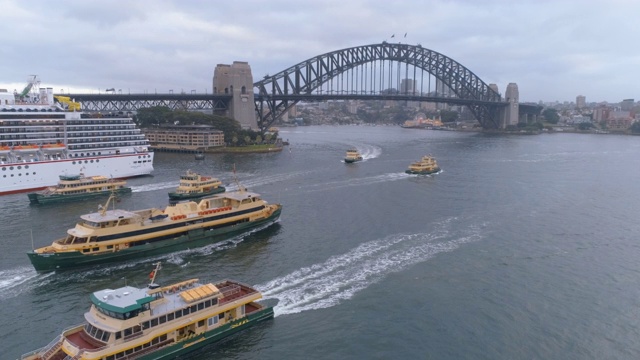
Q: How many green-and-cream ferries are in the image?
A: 6